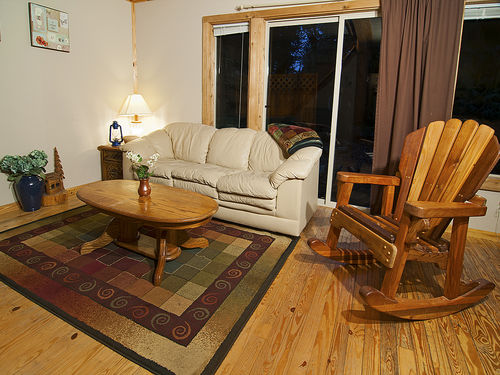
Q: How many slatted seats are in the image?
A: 1